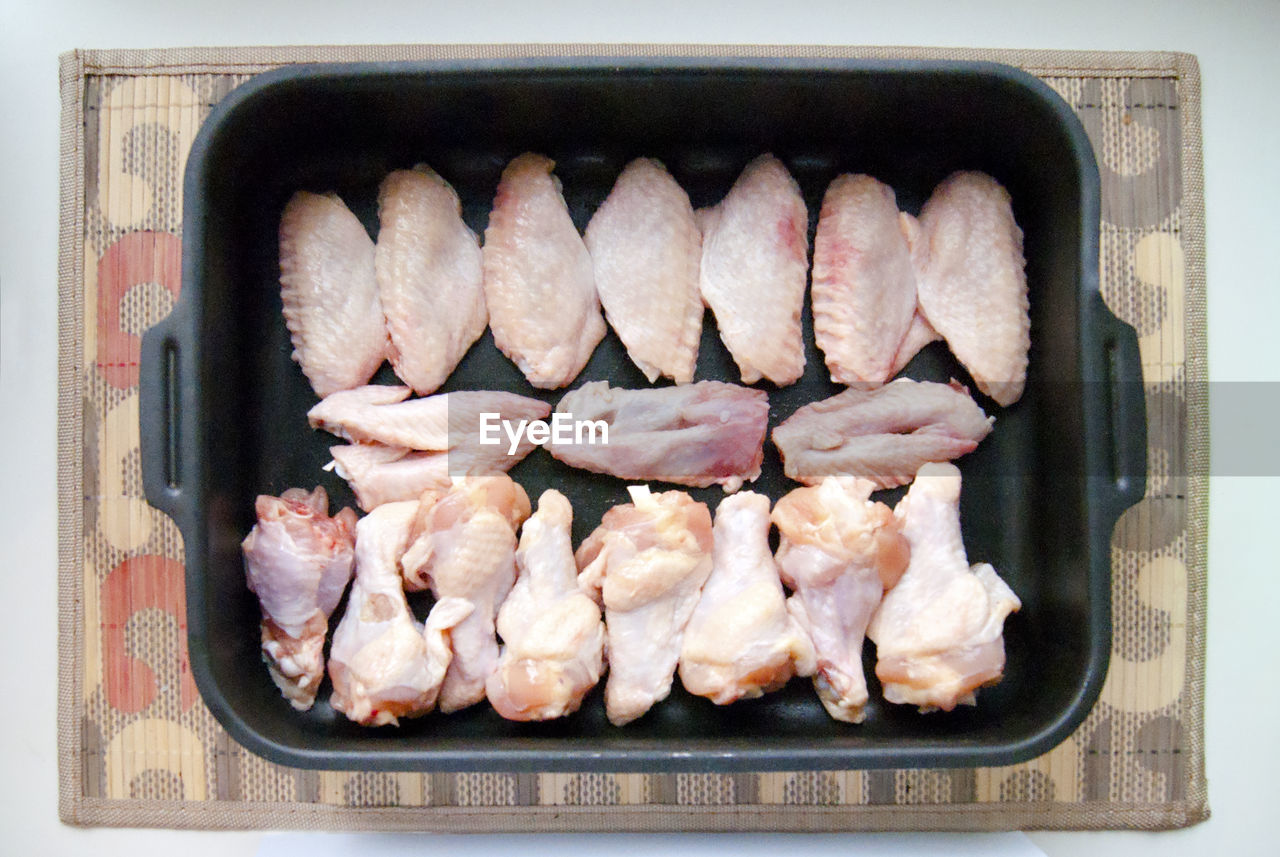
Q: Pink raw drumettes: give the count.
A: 8